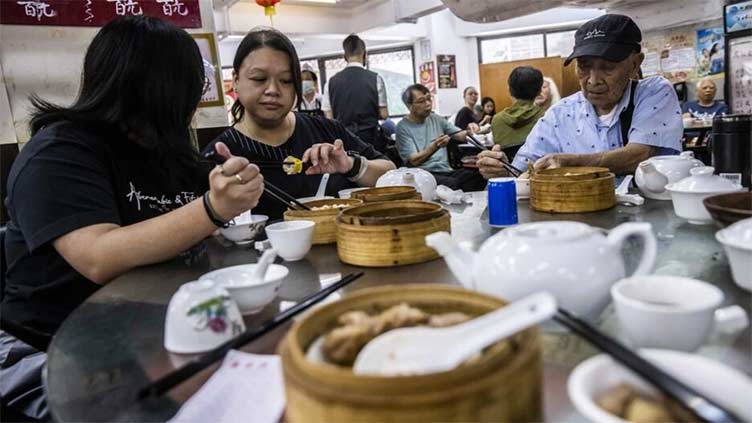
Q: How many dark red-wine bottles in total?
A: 0